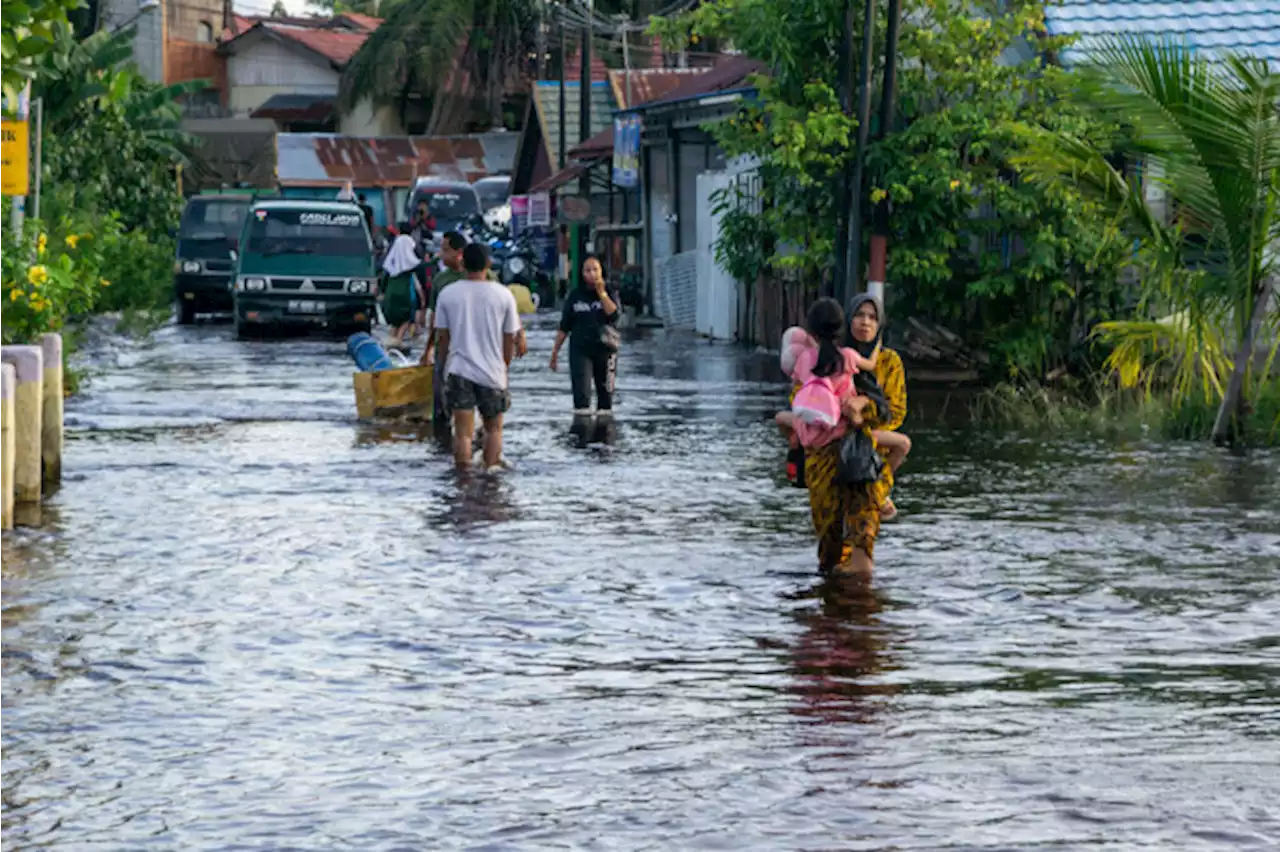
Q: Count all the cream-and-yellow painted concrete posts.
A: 3